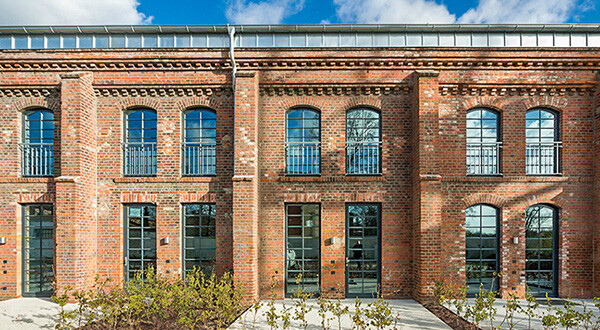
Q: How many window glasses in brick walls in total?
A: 14